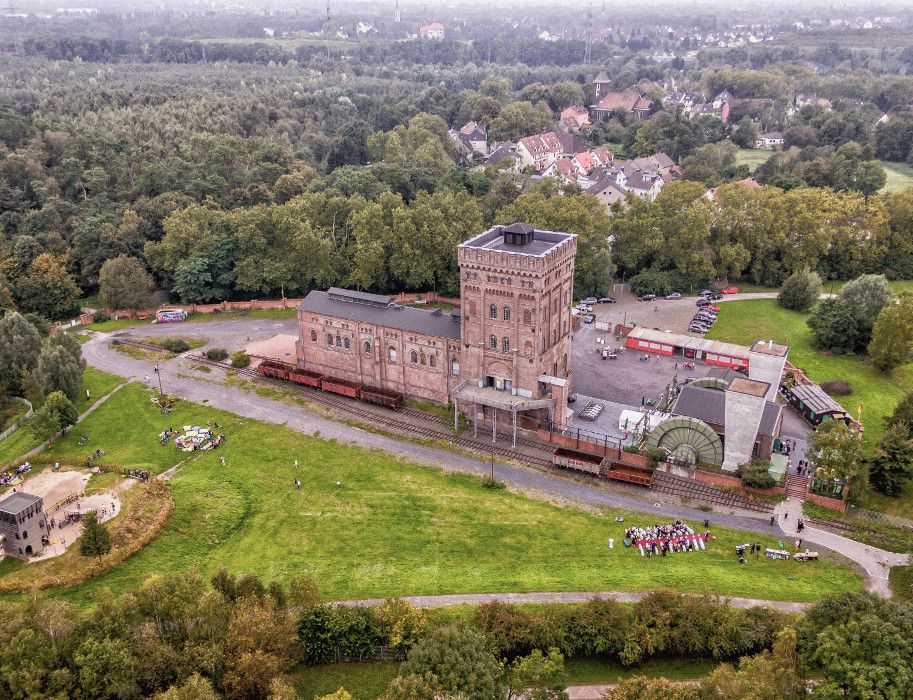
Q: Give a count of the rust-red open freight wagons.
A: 6